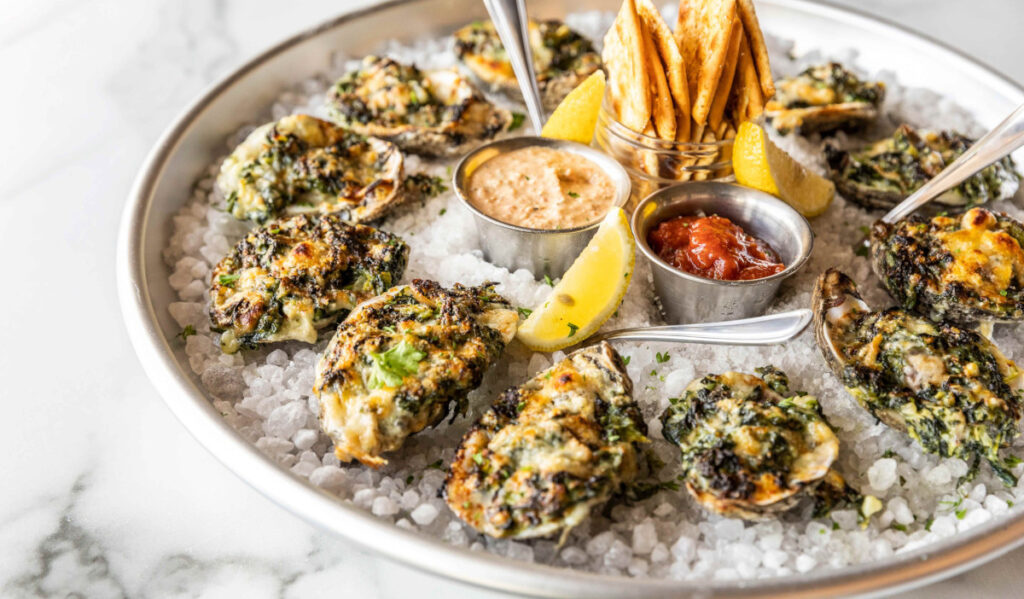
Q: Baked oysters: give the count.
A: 11